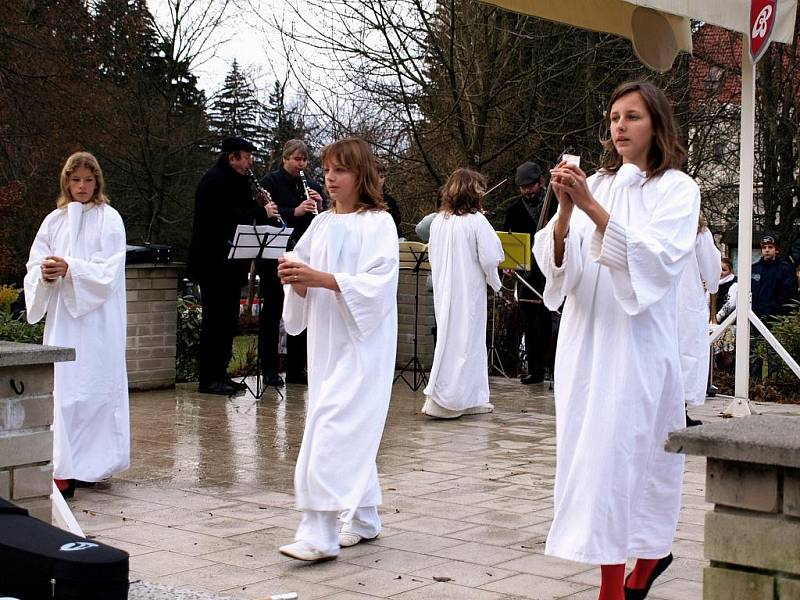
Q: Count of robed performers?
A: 5